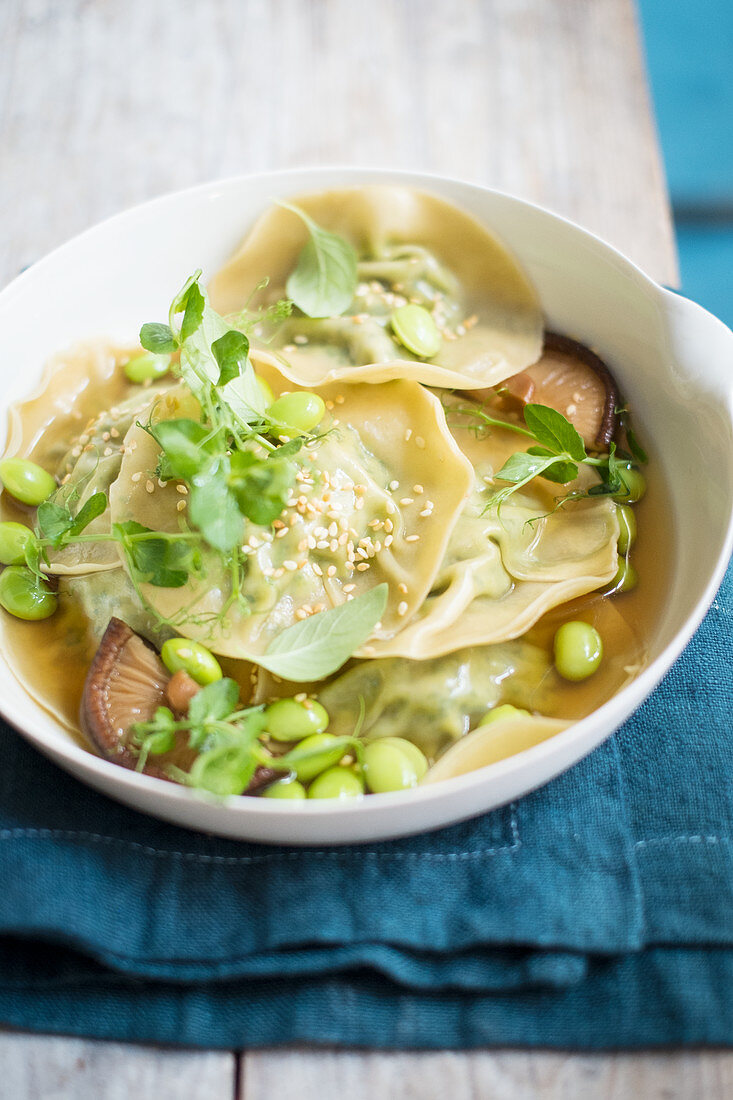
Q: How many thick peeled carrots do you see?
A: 0